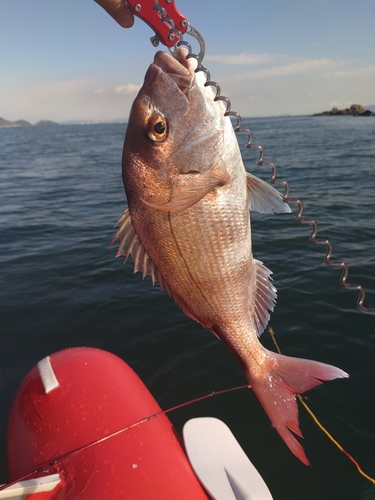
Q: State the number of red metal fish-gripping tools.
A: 1